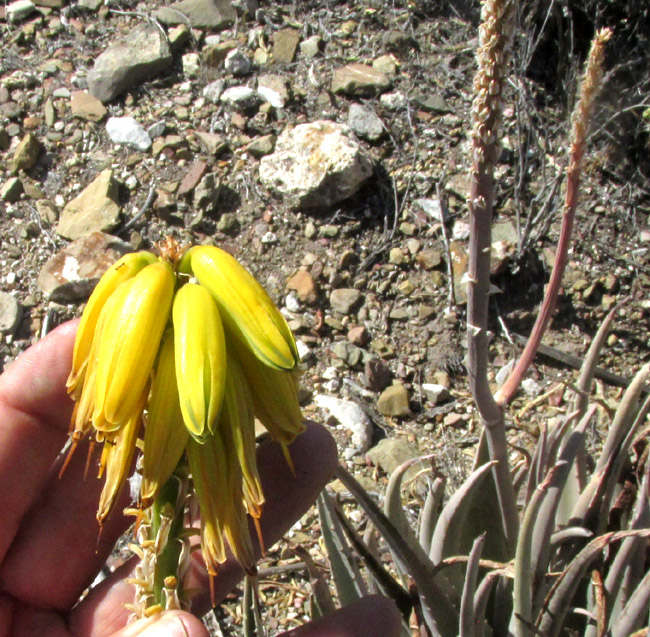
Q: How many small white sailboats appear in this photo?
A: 0